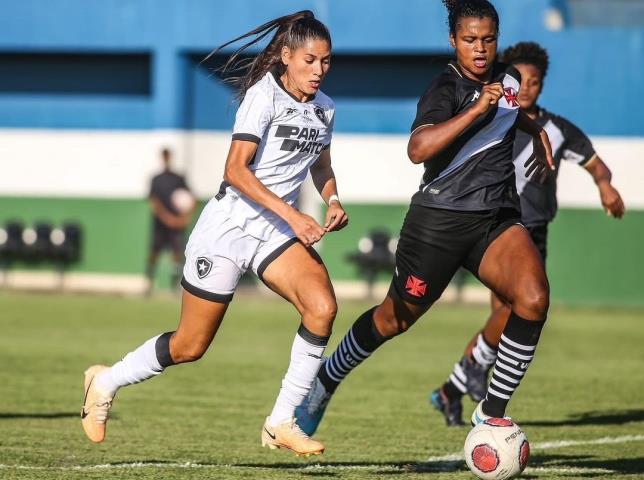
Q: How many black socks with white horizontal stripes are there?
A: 4